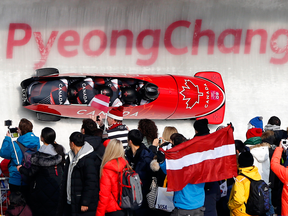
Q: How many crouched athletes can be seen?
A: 4